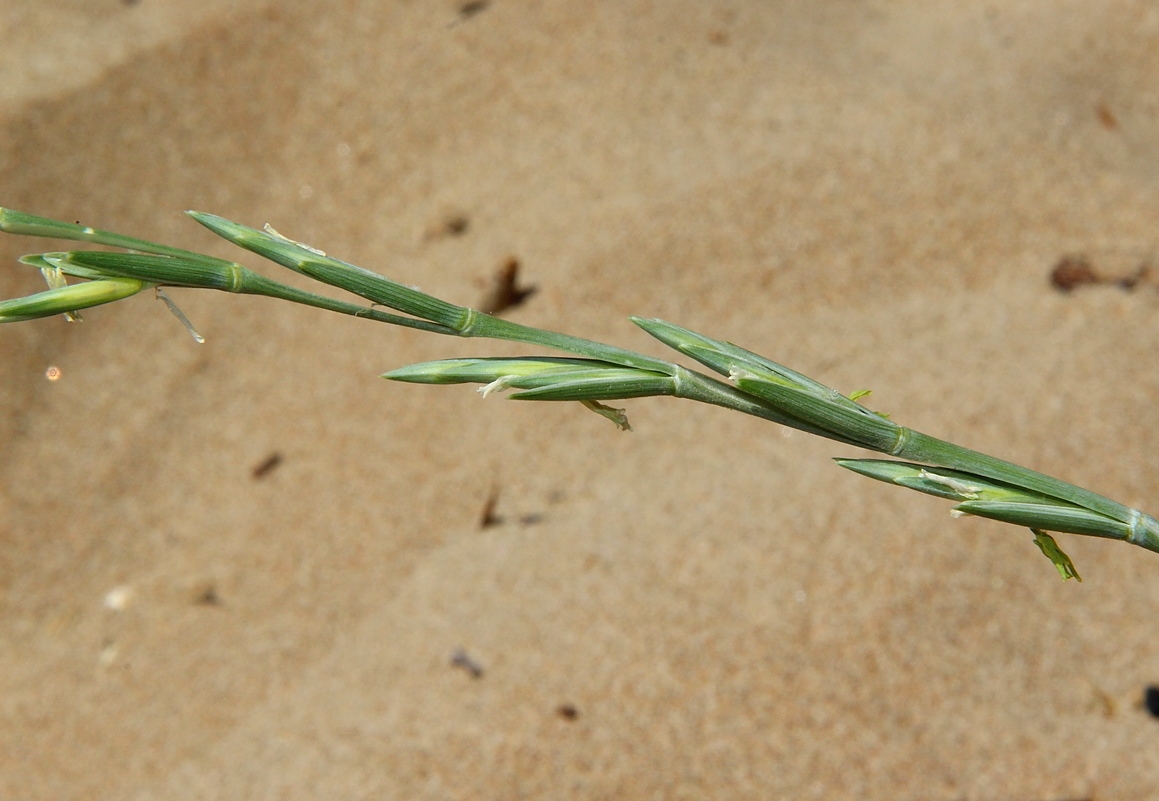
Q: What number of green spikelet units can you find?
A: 5